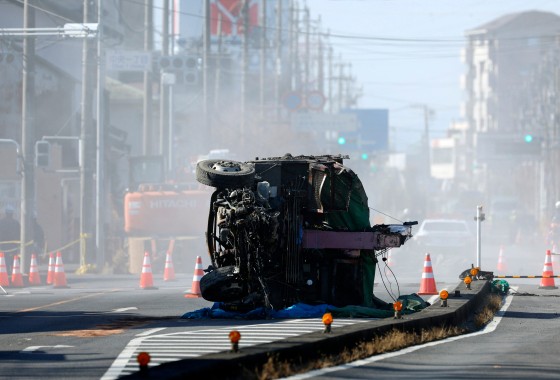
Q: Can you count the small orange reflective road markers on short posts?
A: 7